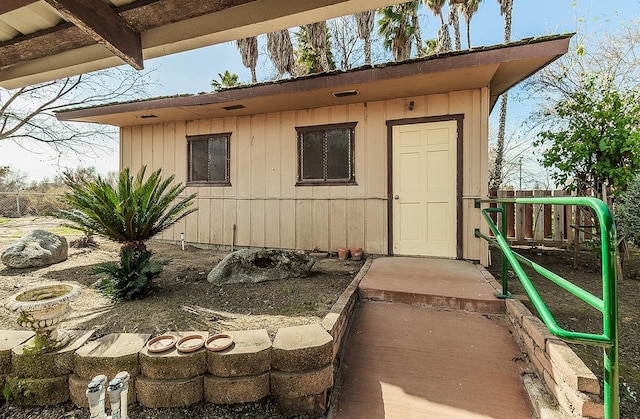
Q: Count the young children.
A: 0